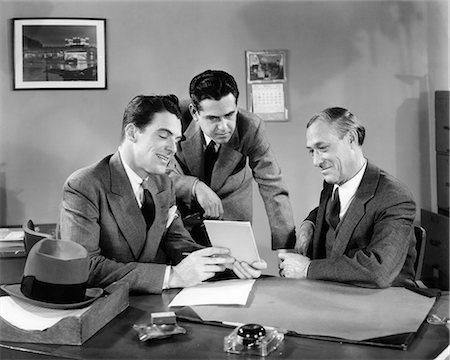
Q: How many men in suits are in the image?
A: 3